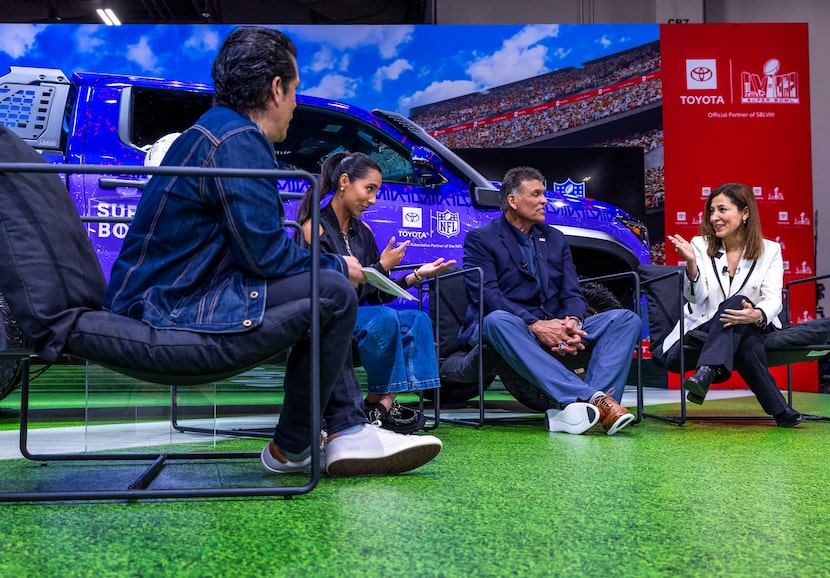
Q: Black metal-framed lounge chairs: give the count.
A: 4